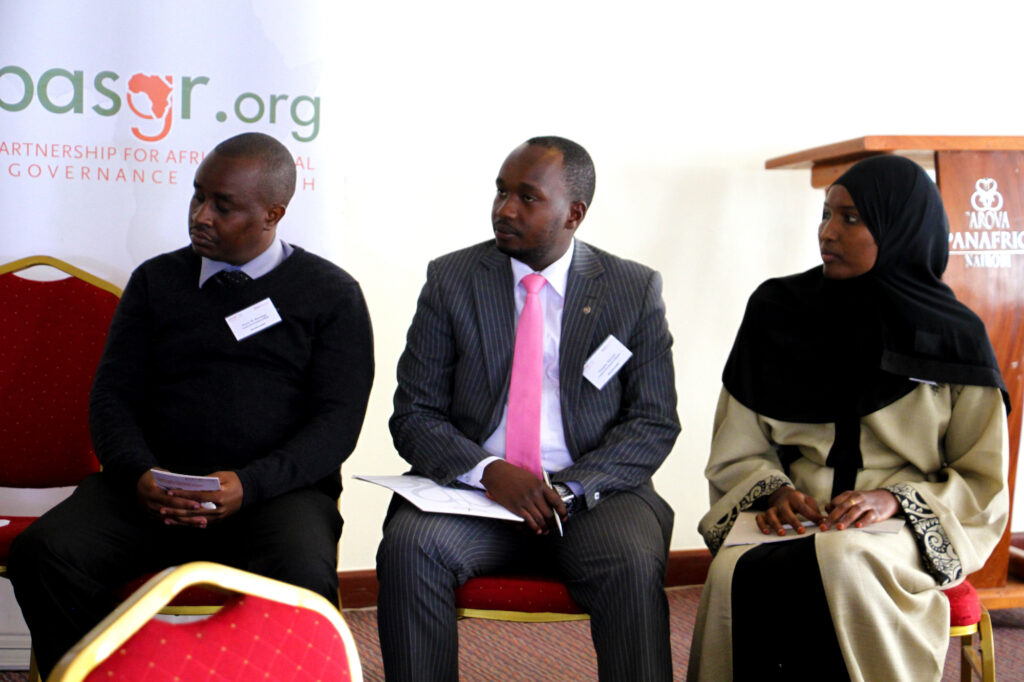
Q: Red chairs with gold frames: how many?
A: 5